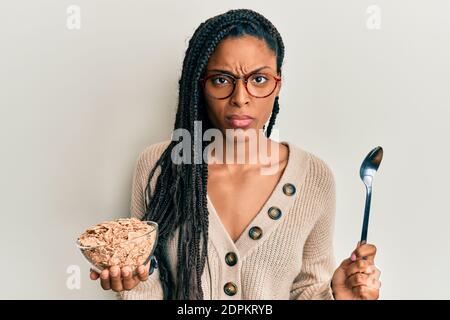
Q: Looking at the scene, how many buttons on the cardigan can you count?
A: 5